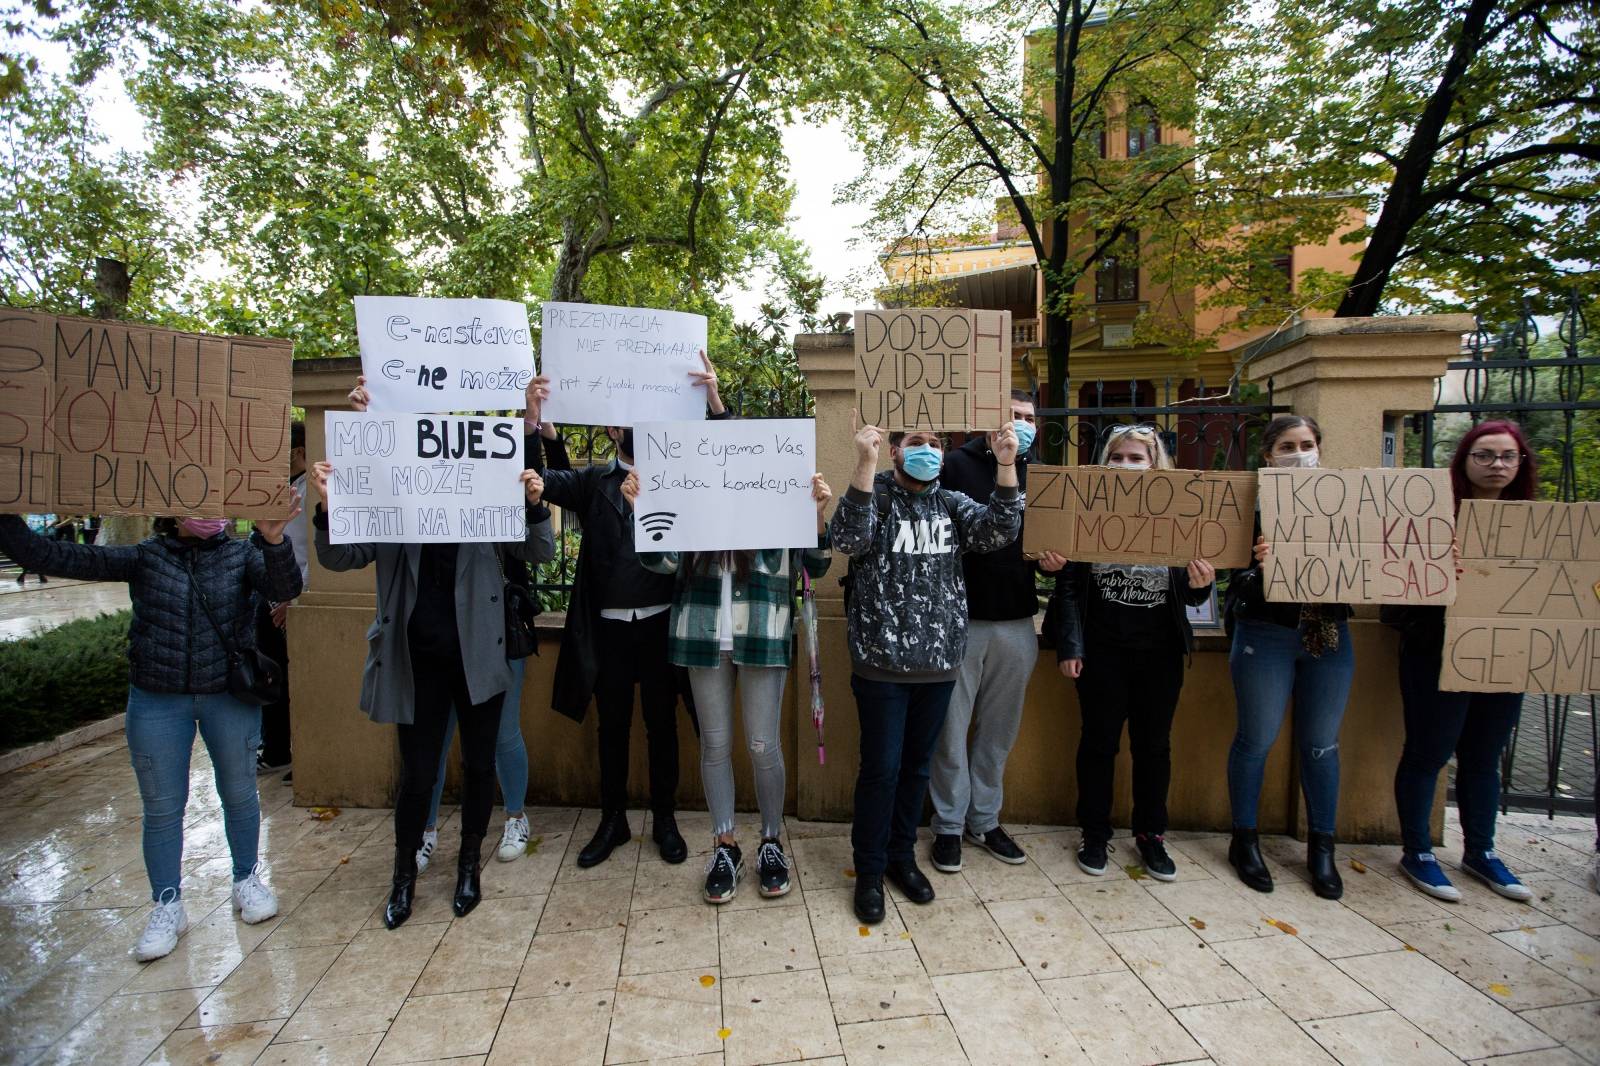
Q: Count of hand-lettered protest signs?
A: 9